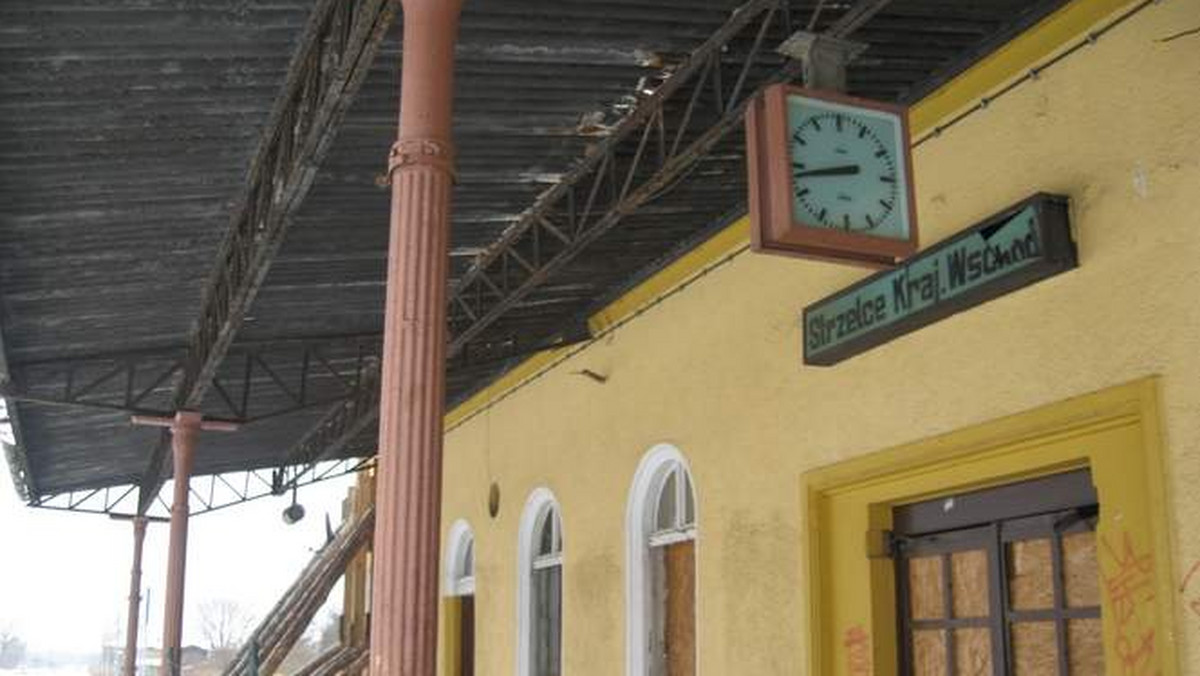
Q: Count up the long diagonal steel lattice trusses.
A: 2